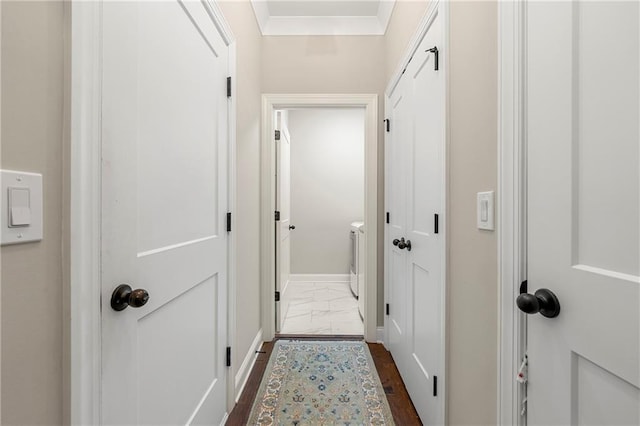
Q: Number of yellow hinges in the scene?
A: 0